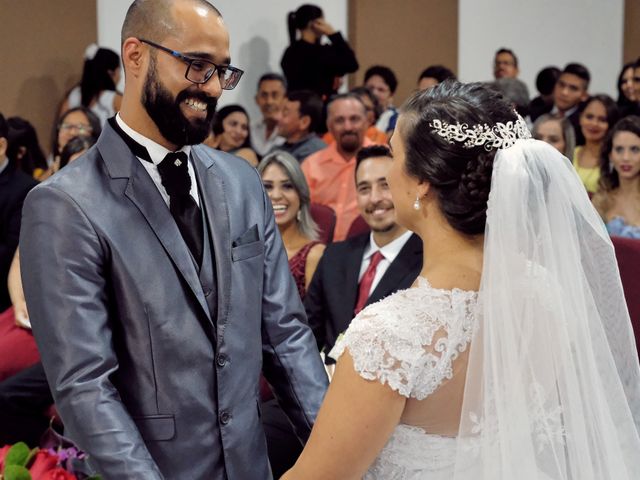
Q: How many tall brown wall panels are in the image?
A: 3